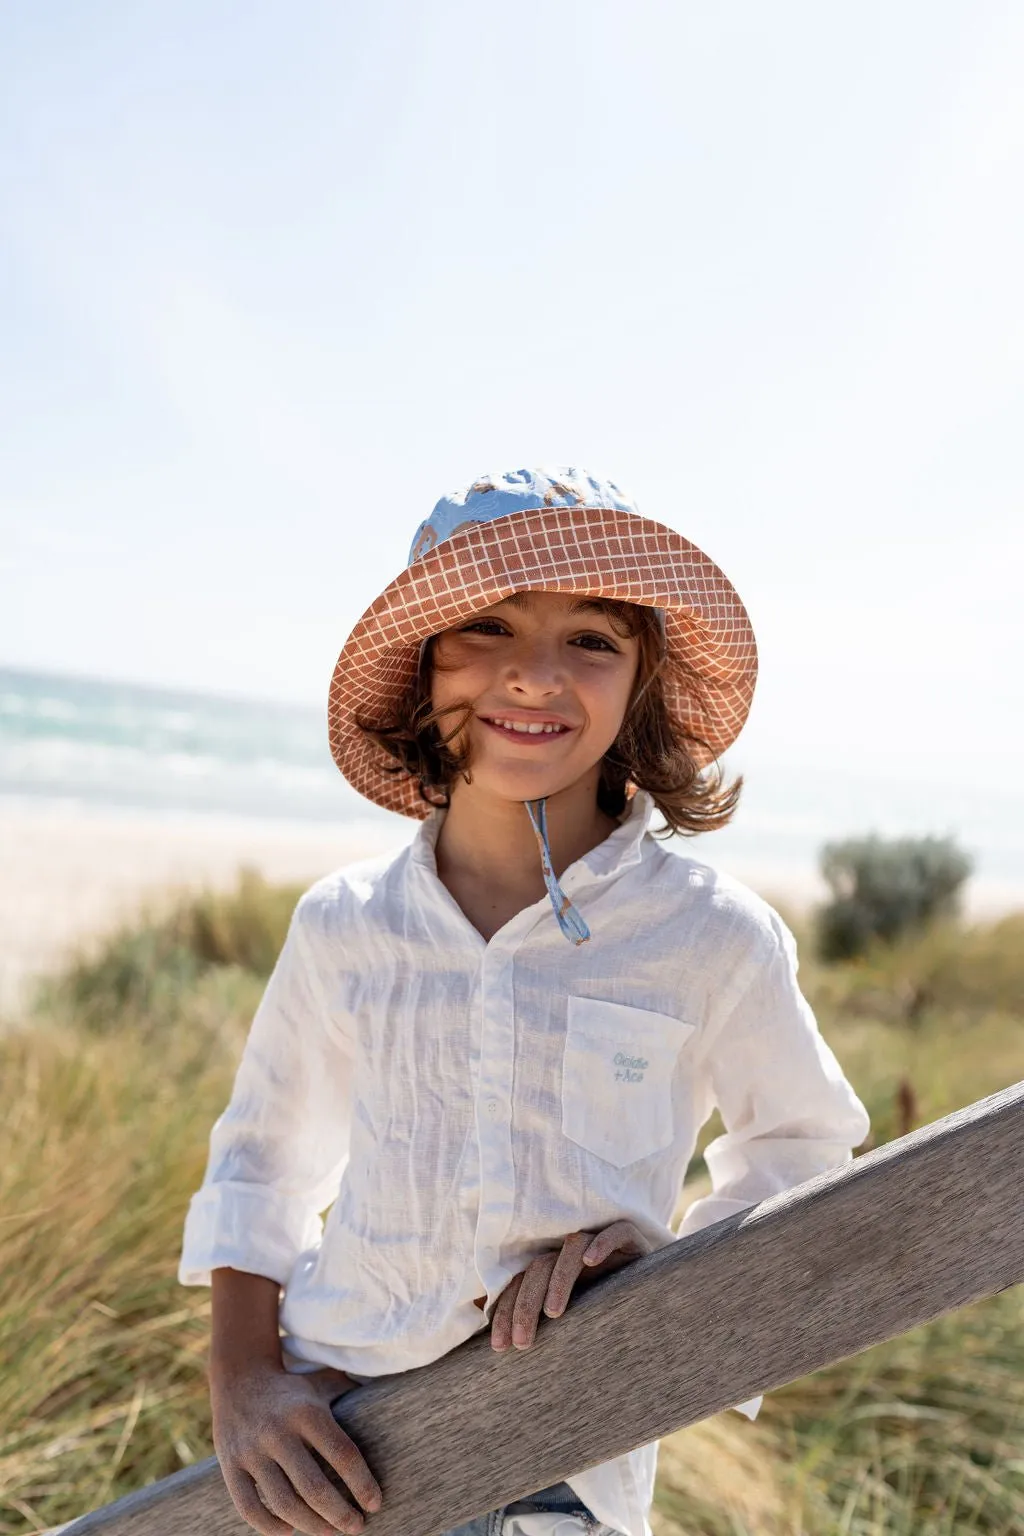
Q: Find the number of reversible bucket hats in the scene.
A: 1